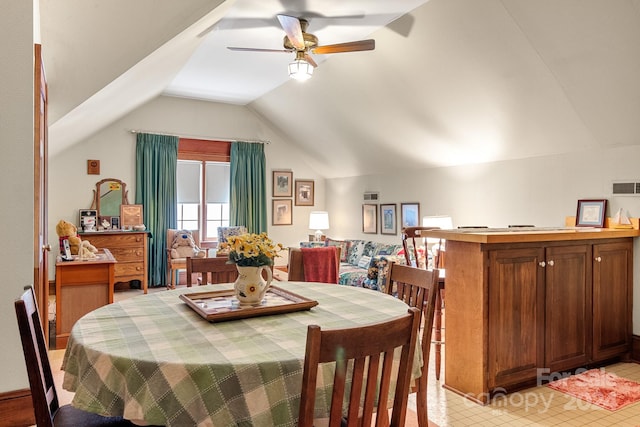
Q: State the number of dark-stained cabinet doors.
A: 3